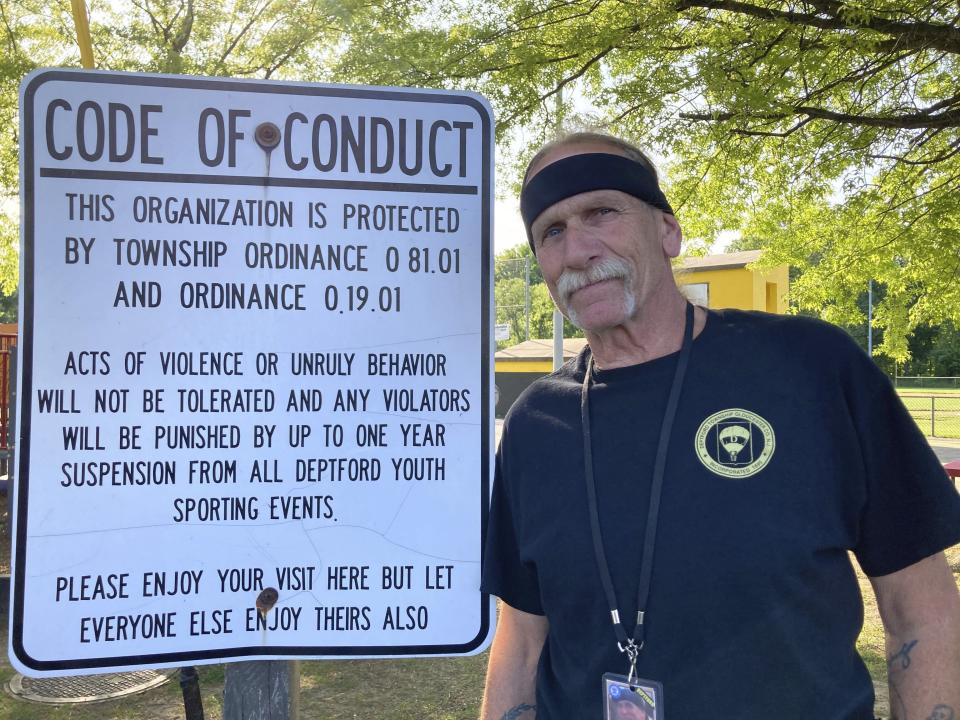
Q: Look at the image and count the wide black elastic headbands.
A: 1